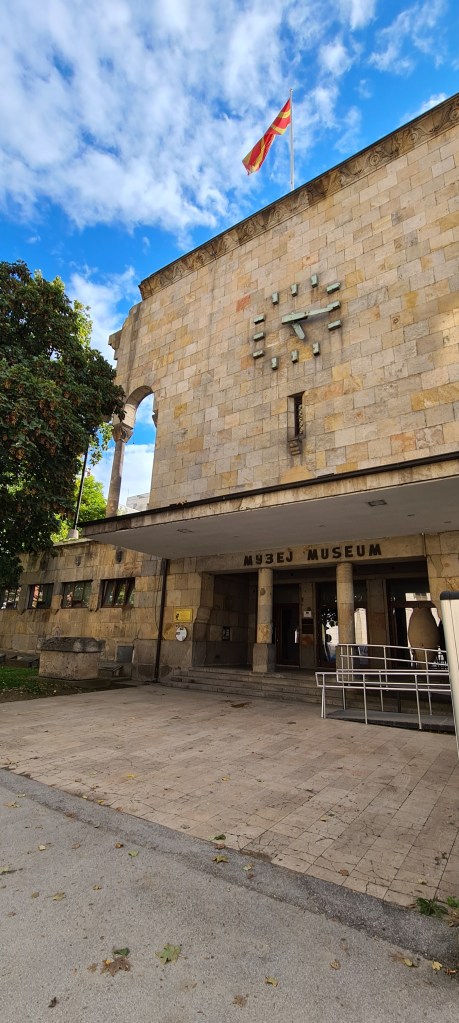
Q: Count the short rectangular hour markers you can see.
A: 12